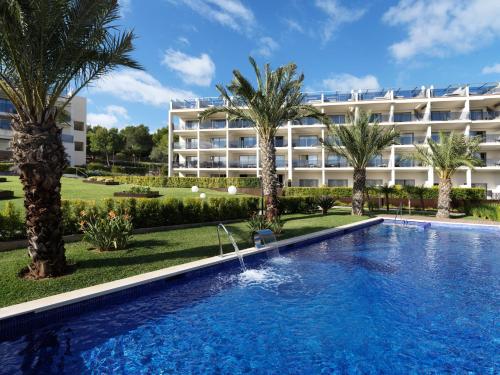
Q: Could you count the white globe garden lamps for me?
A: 3